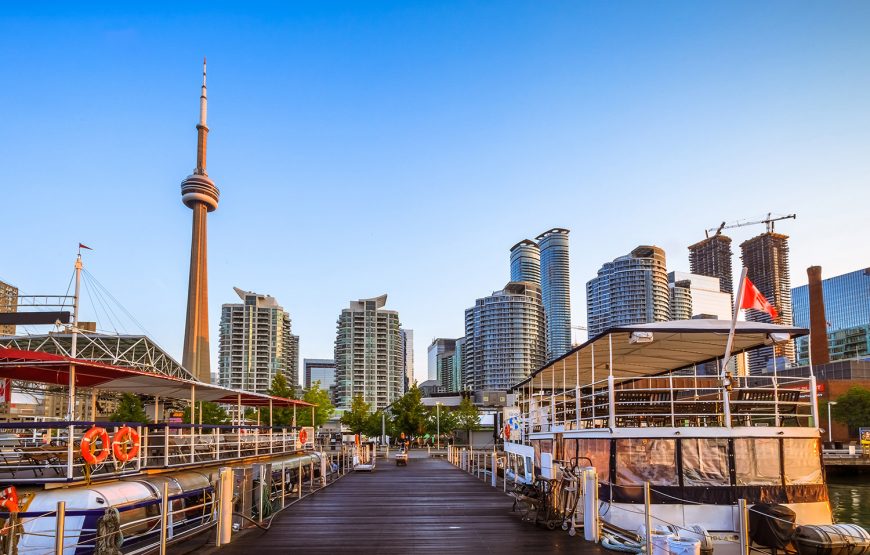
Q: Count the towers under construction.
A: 2